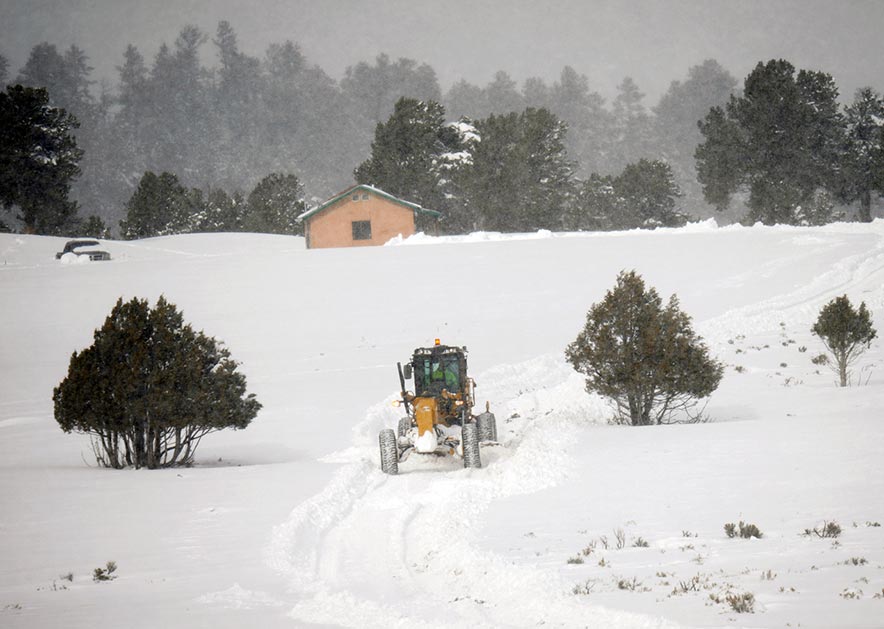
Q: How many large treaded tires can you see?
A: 4